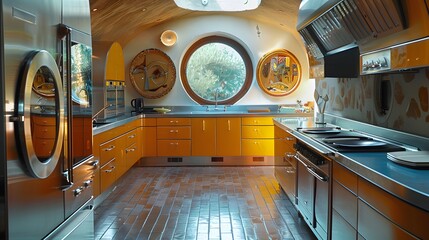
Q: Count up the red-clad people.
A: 0